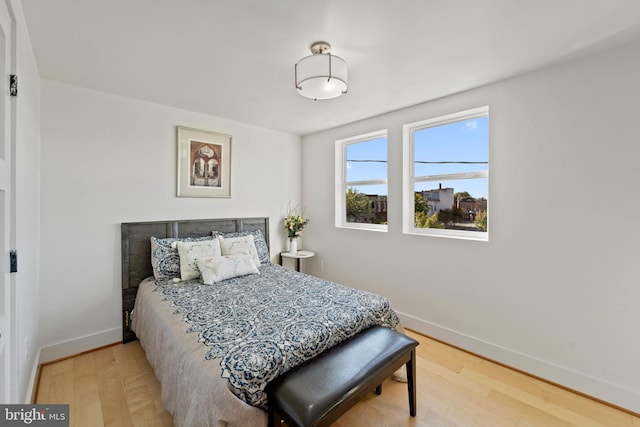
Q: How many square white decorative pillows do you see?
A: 2